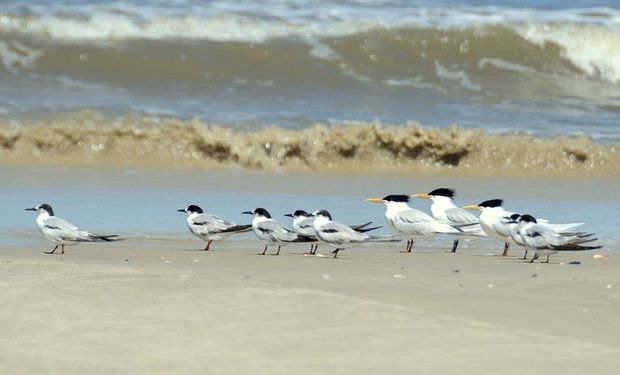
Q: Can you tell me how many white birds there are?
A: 10